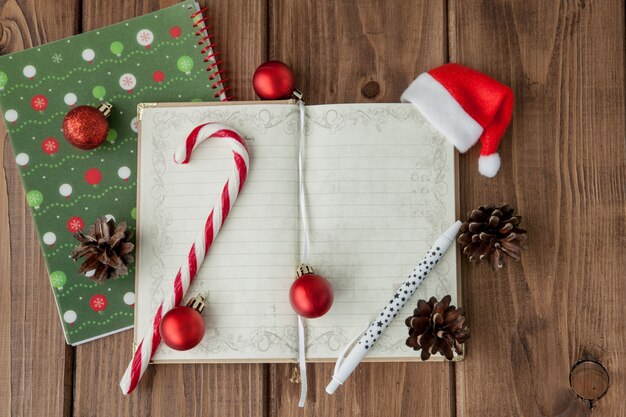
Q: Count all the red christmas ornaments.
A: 4